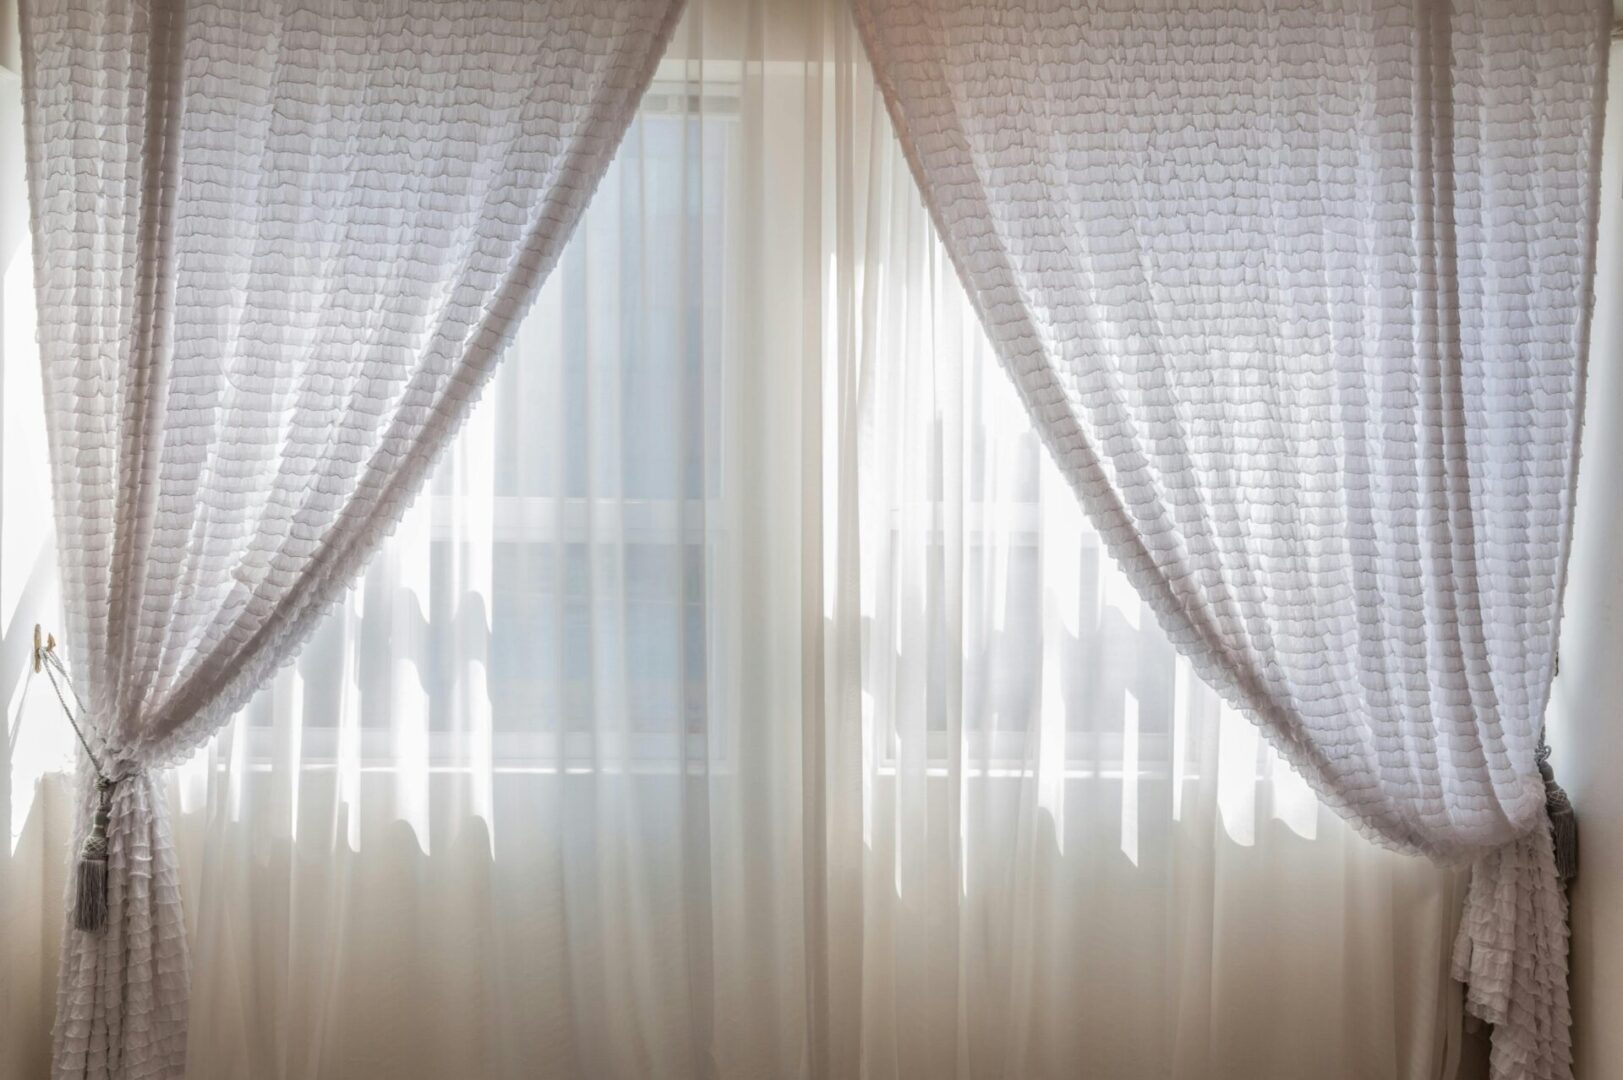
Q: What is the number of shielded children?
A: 0